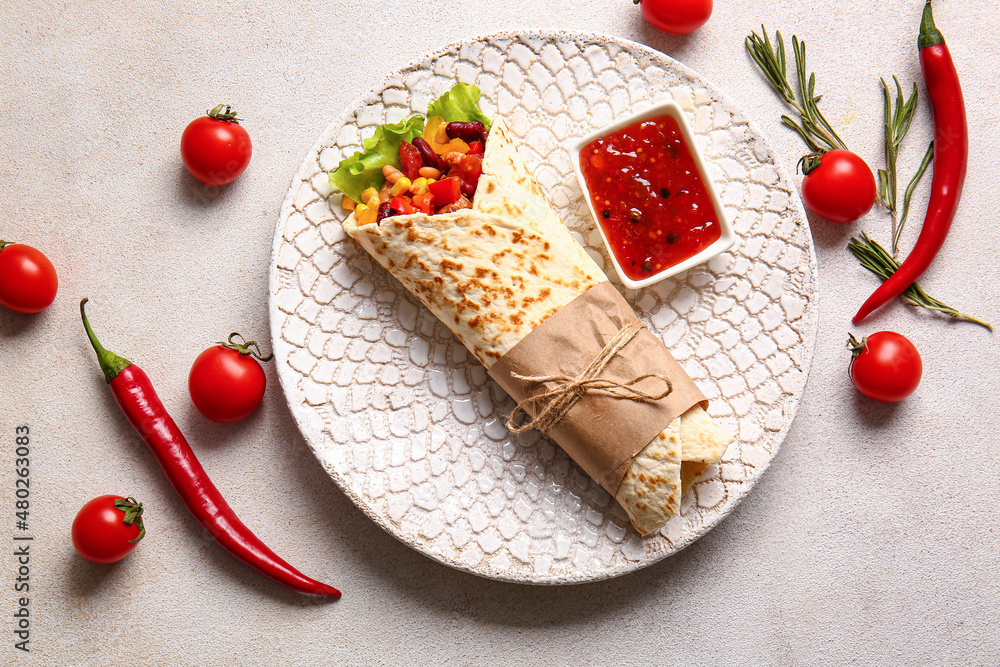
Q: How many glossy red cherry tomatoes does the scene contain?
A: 7